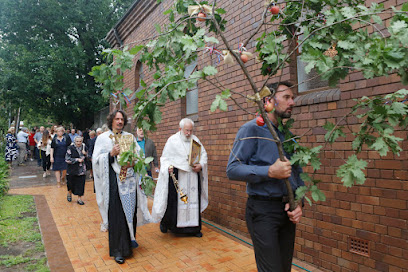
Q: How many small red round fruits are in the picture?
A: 5